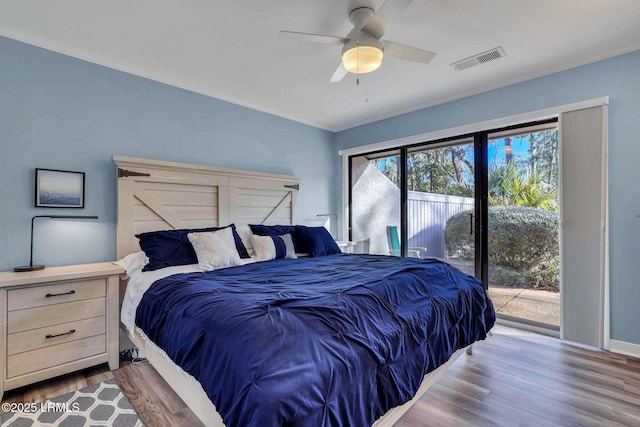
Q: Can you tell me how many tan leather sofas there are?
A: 0